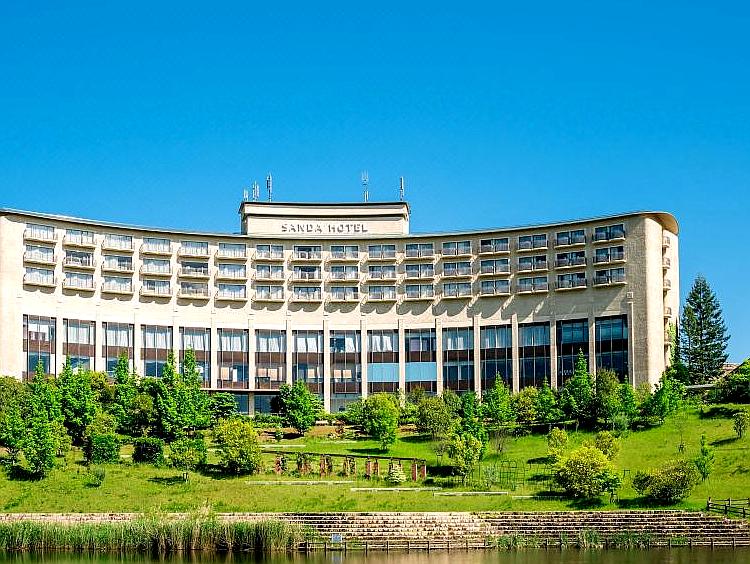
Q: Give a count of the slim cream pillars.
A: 15